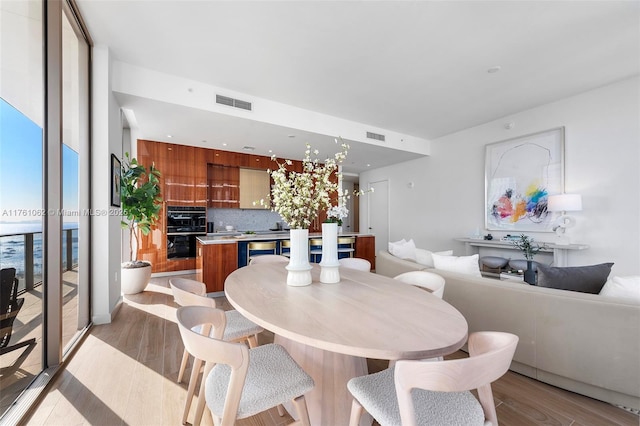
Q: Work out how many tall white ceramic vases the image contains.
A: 2